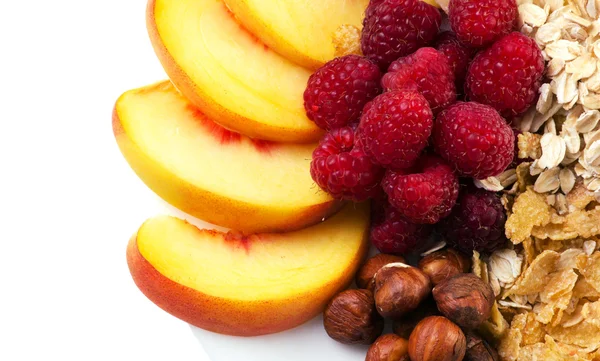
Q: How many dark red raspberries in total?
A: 12